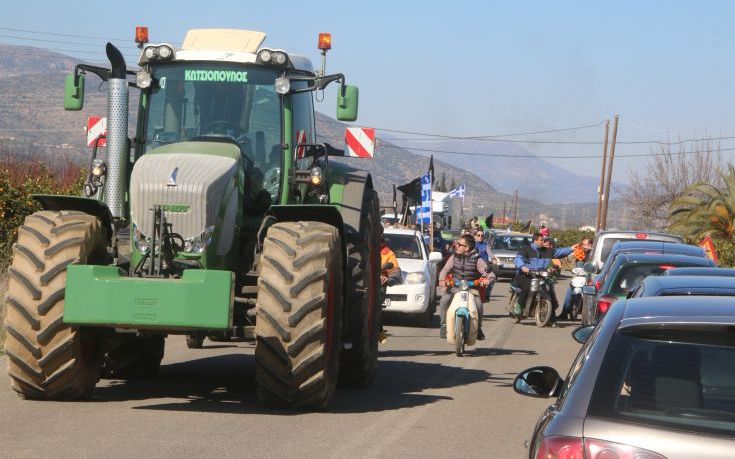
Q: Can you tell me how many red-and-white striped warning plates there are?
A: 2